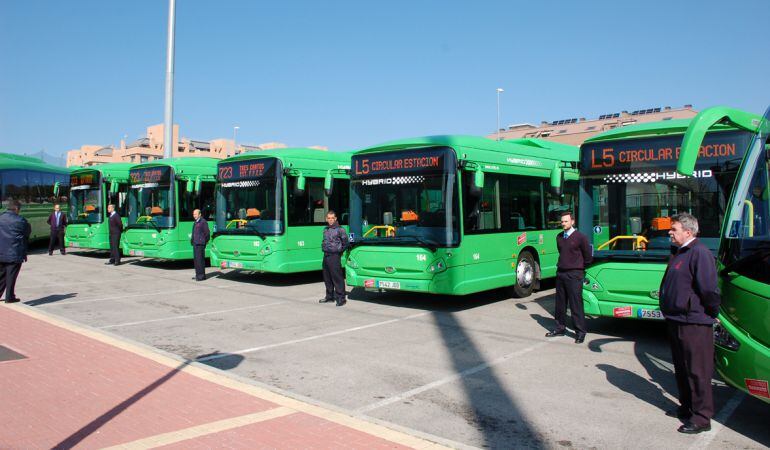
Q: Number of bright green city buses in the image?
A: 7